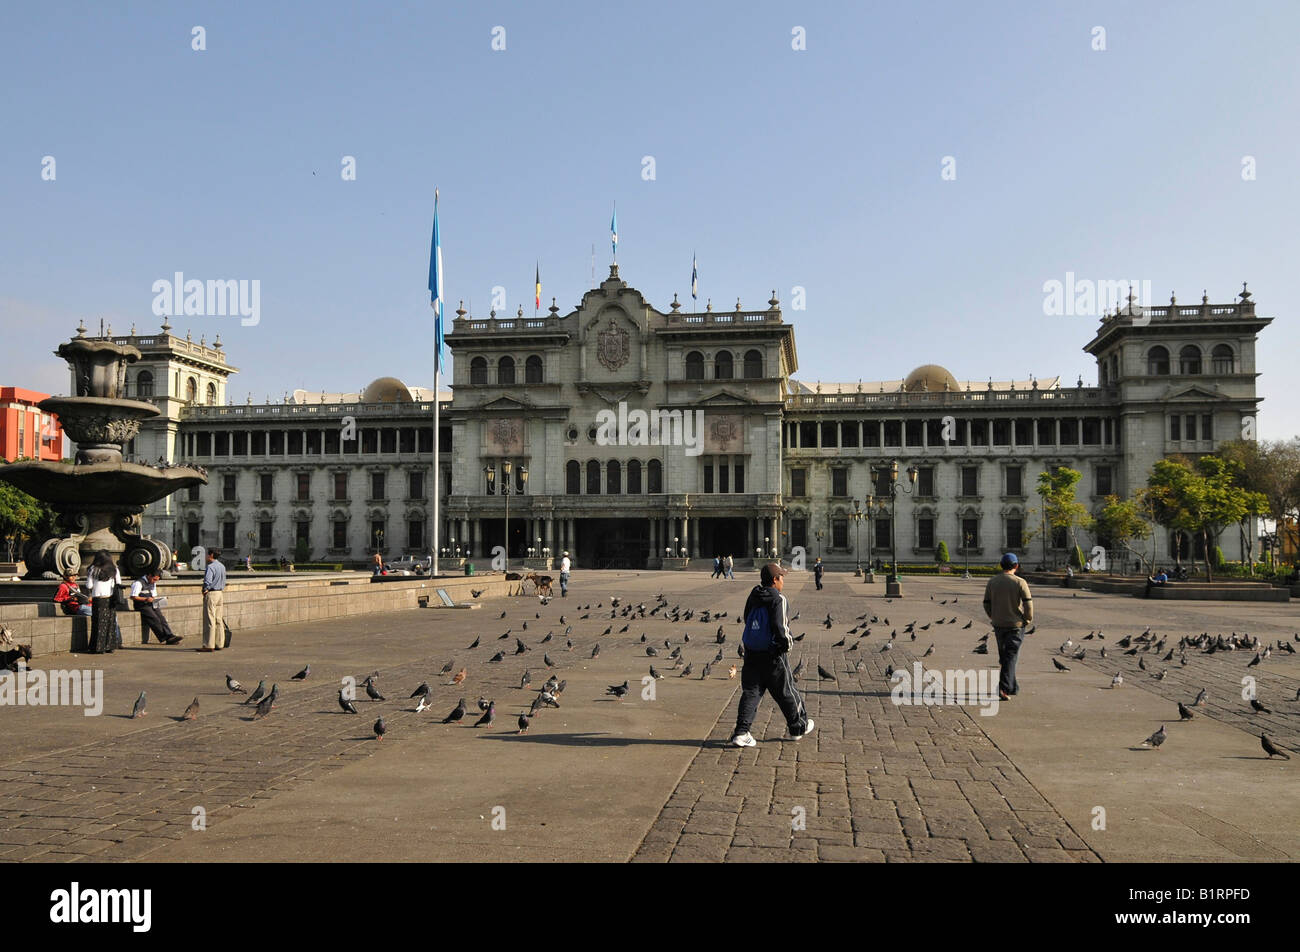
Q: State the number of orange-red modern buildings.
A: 1